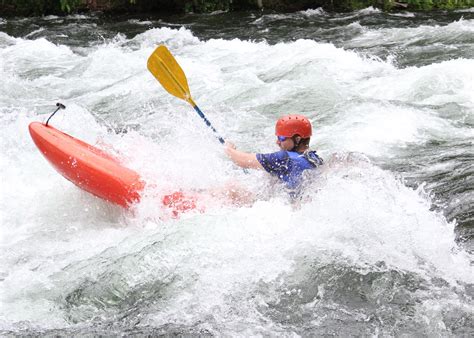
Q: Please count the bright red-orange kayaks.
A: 1